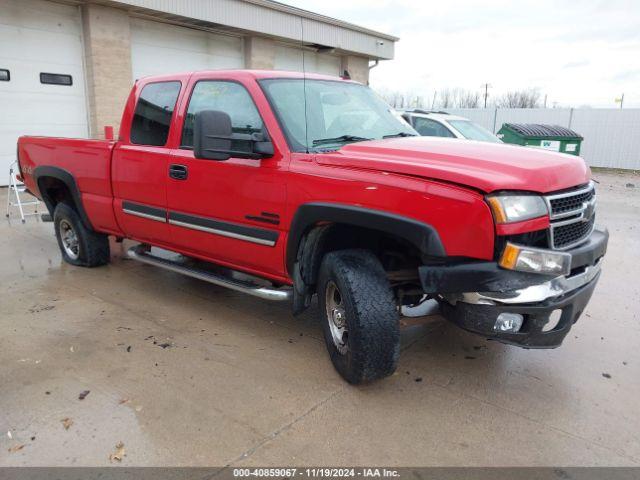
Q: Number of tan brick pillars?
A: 3